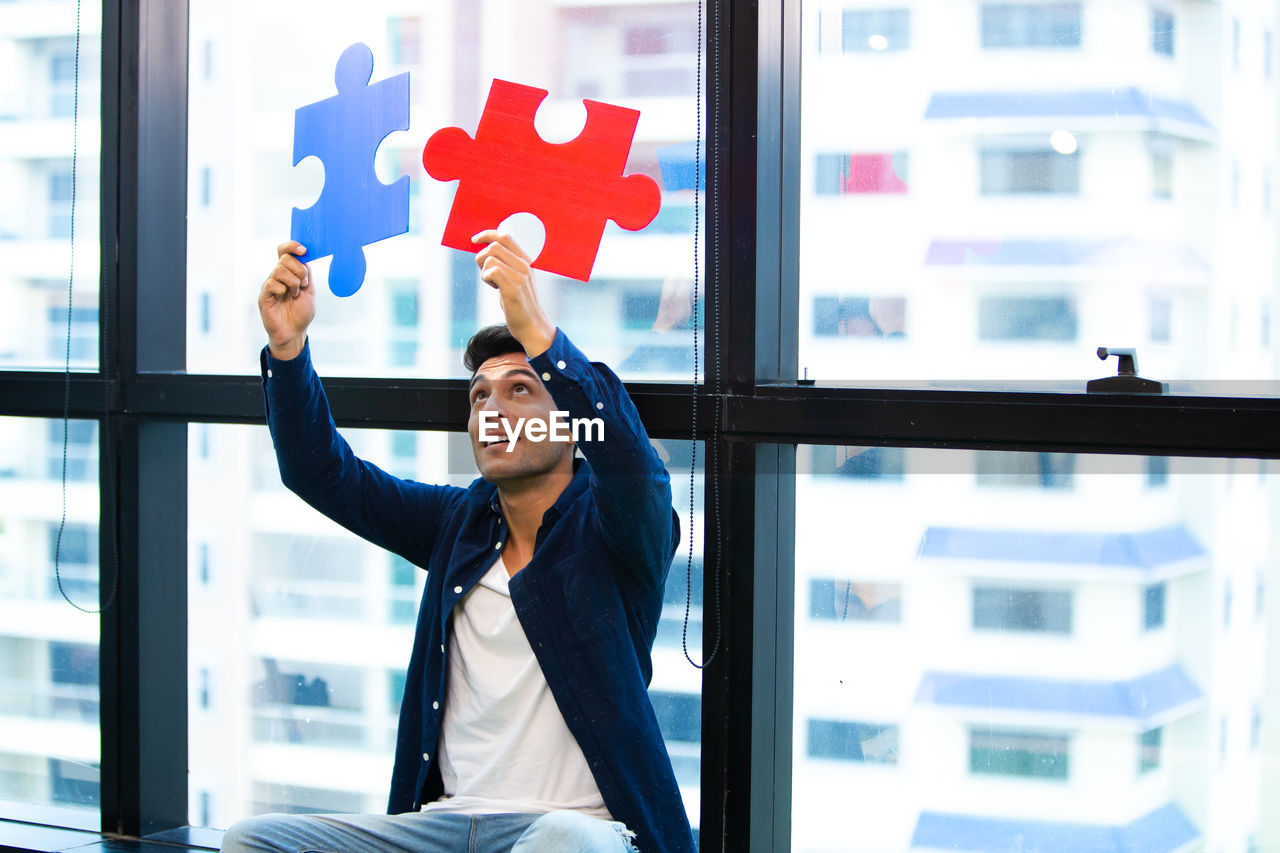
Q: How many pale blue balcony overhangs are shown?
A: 5